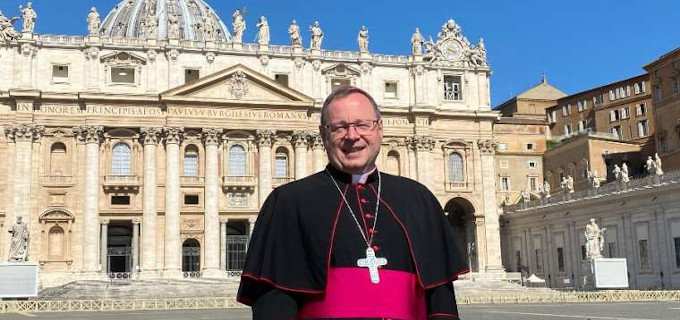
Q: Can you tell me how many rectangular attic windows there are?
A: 7